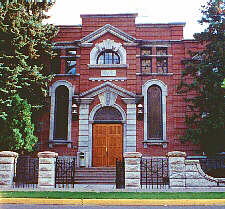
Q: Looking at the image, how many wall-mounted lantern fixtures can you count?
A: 2